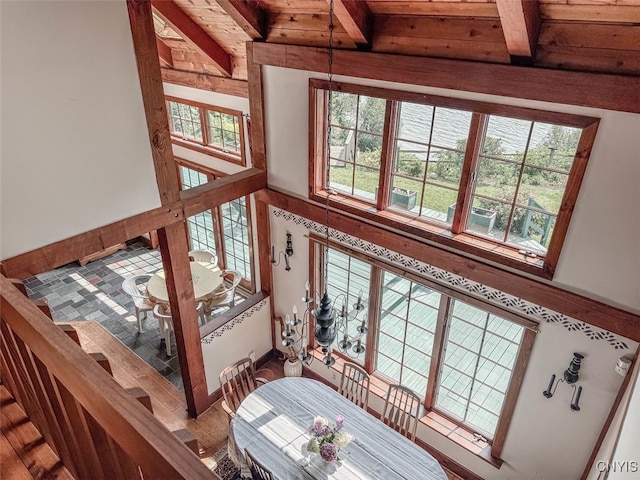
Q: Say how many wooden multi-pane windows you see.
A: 4